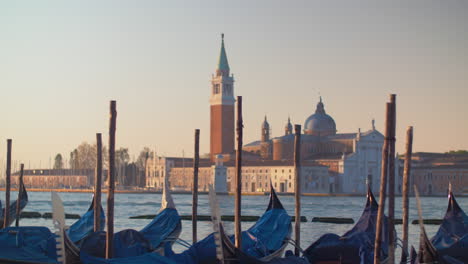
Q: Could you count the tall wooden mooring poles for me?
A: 10